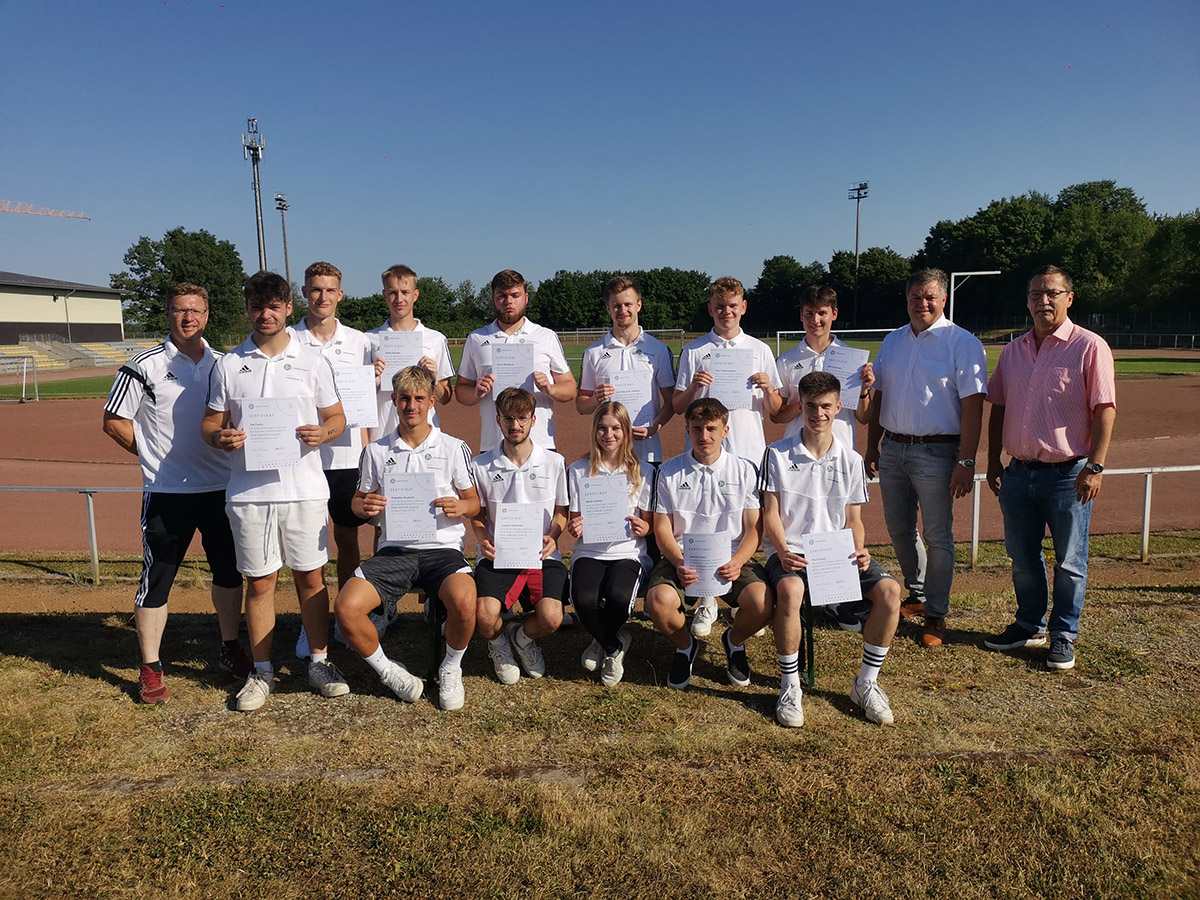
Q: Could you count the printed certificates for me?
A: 12